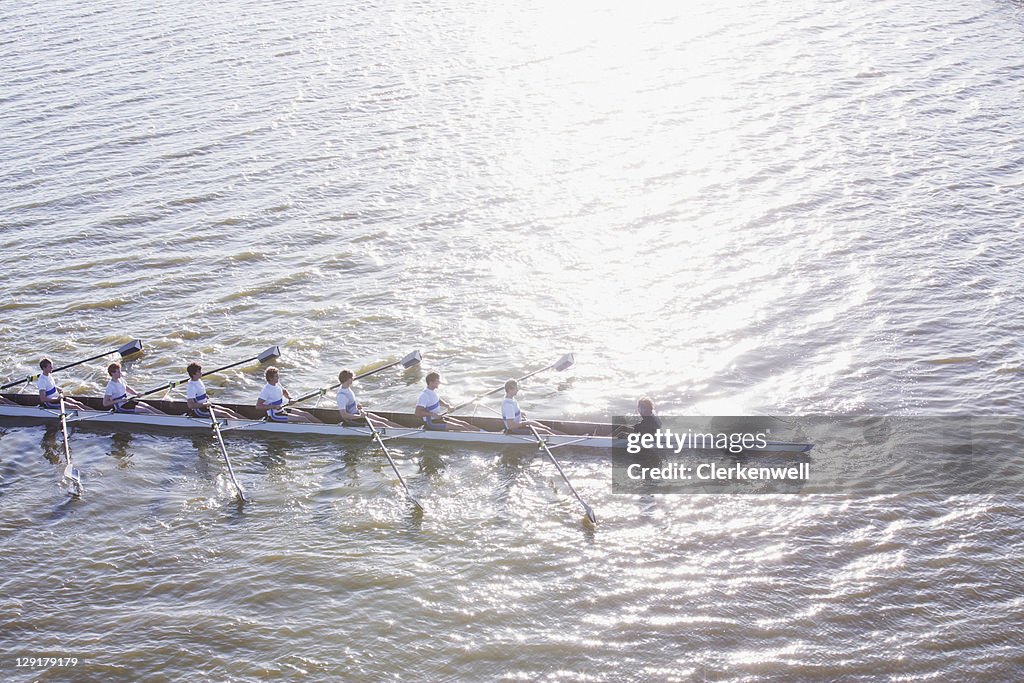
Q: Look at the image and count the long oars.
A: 8